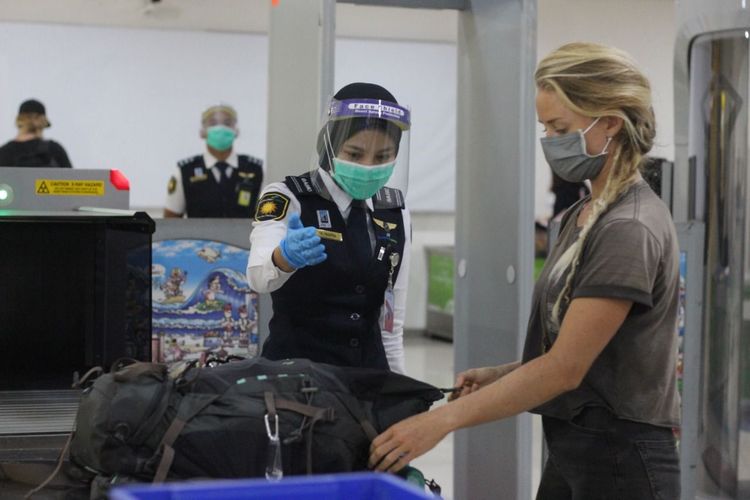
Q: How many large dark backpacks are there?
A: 1